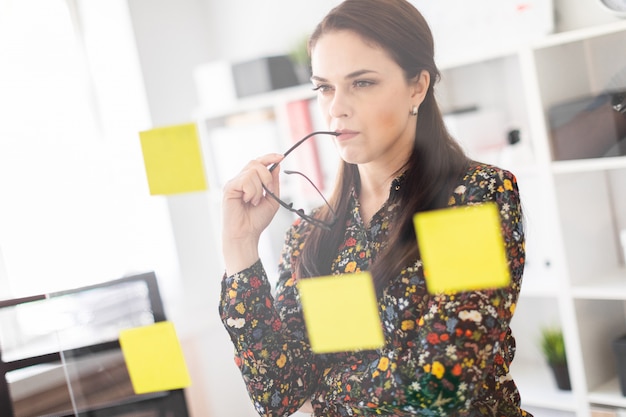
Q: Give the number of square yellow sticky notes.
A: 4